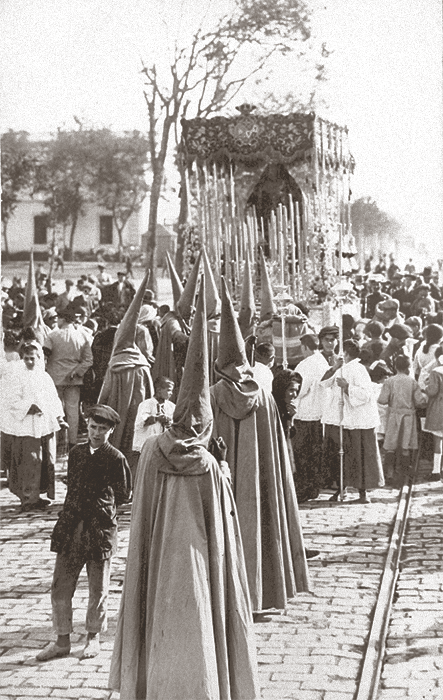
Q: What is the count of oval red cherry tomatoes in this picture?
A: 0